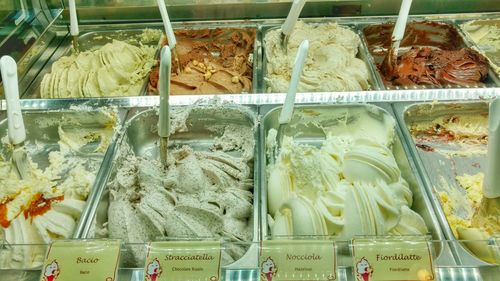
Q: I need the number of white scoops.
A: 8